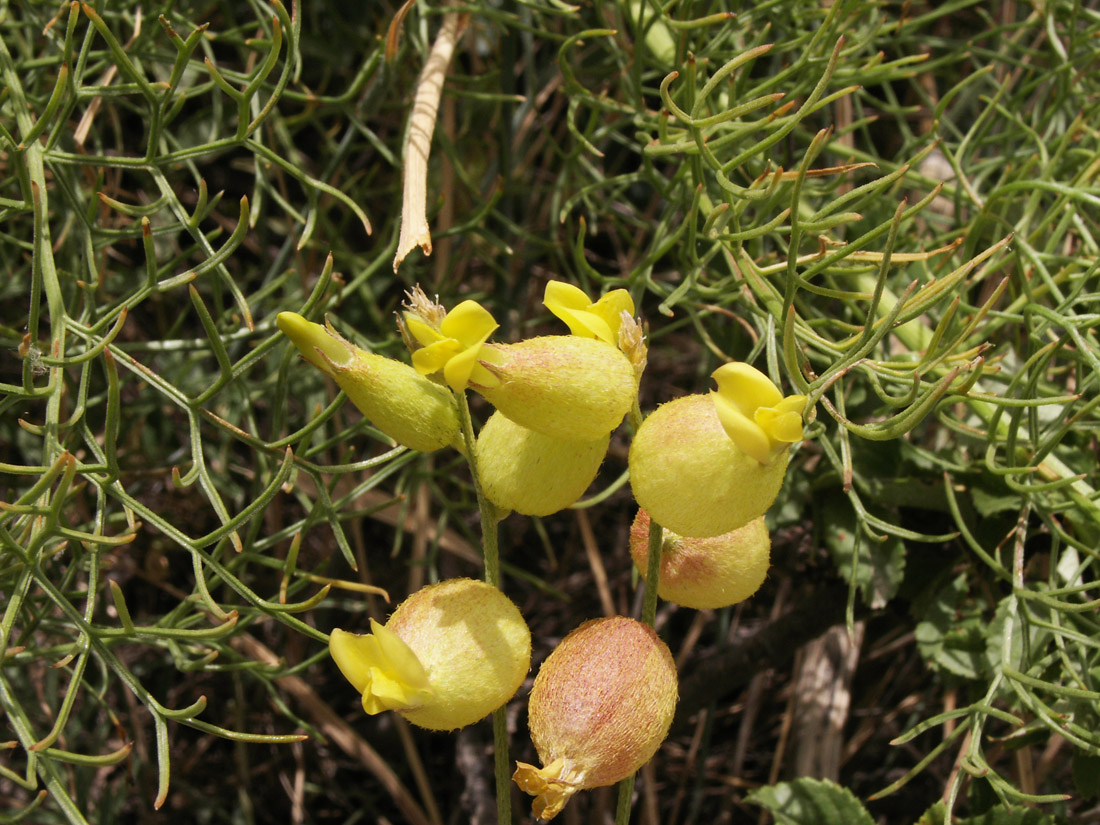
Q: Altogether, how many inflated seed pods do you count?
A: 7